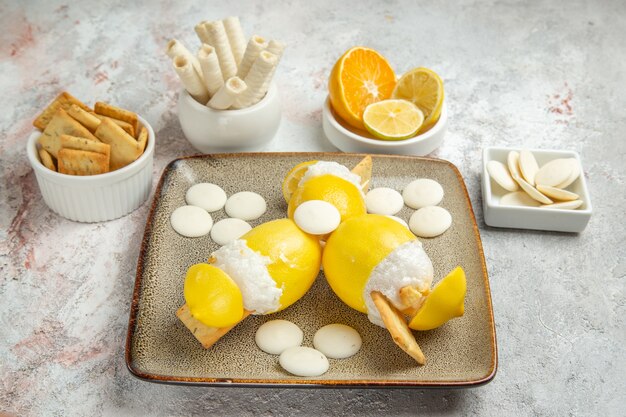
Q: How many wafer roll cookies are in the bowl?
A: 10